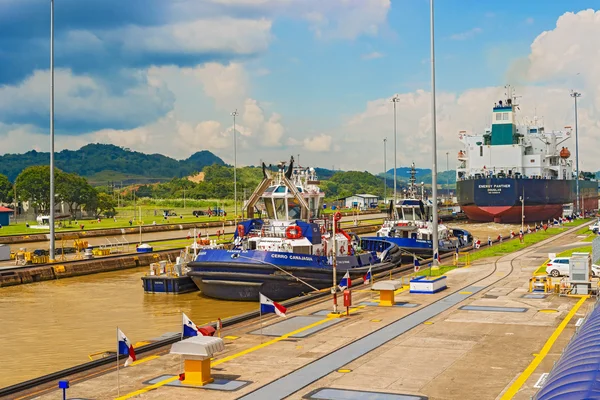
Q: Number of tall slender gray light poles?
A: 7